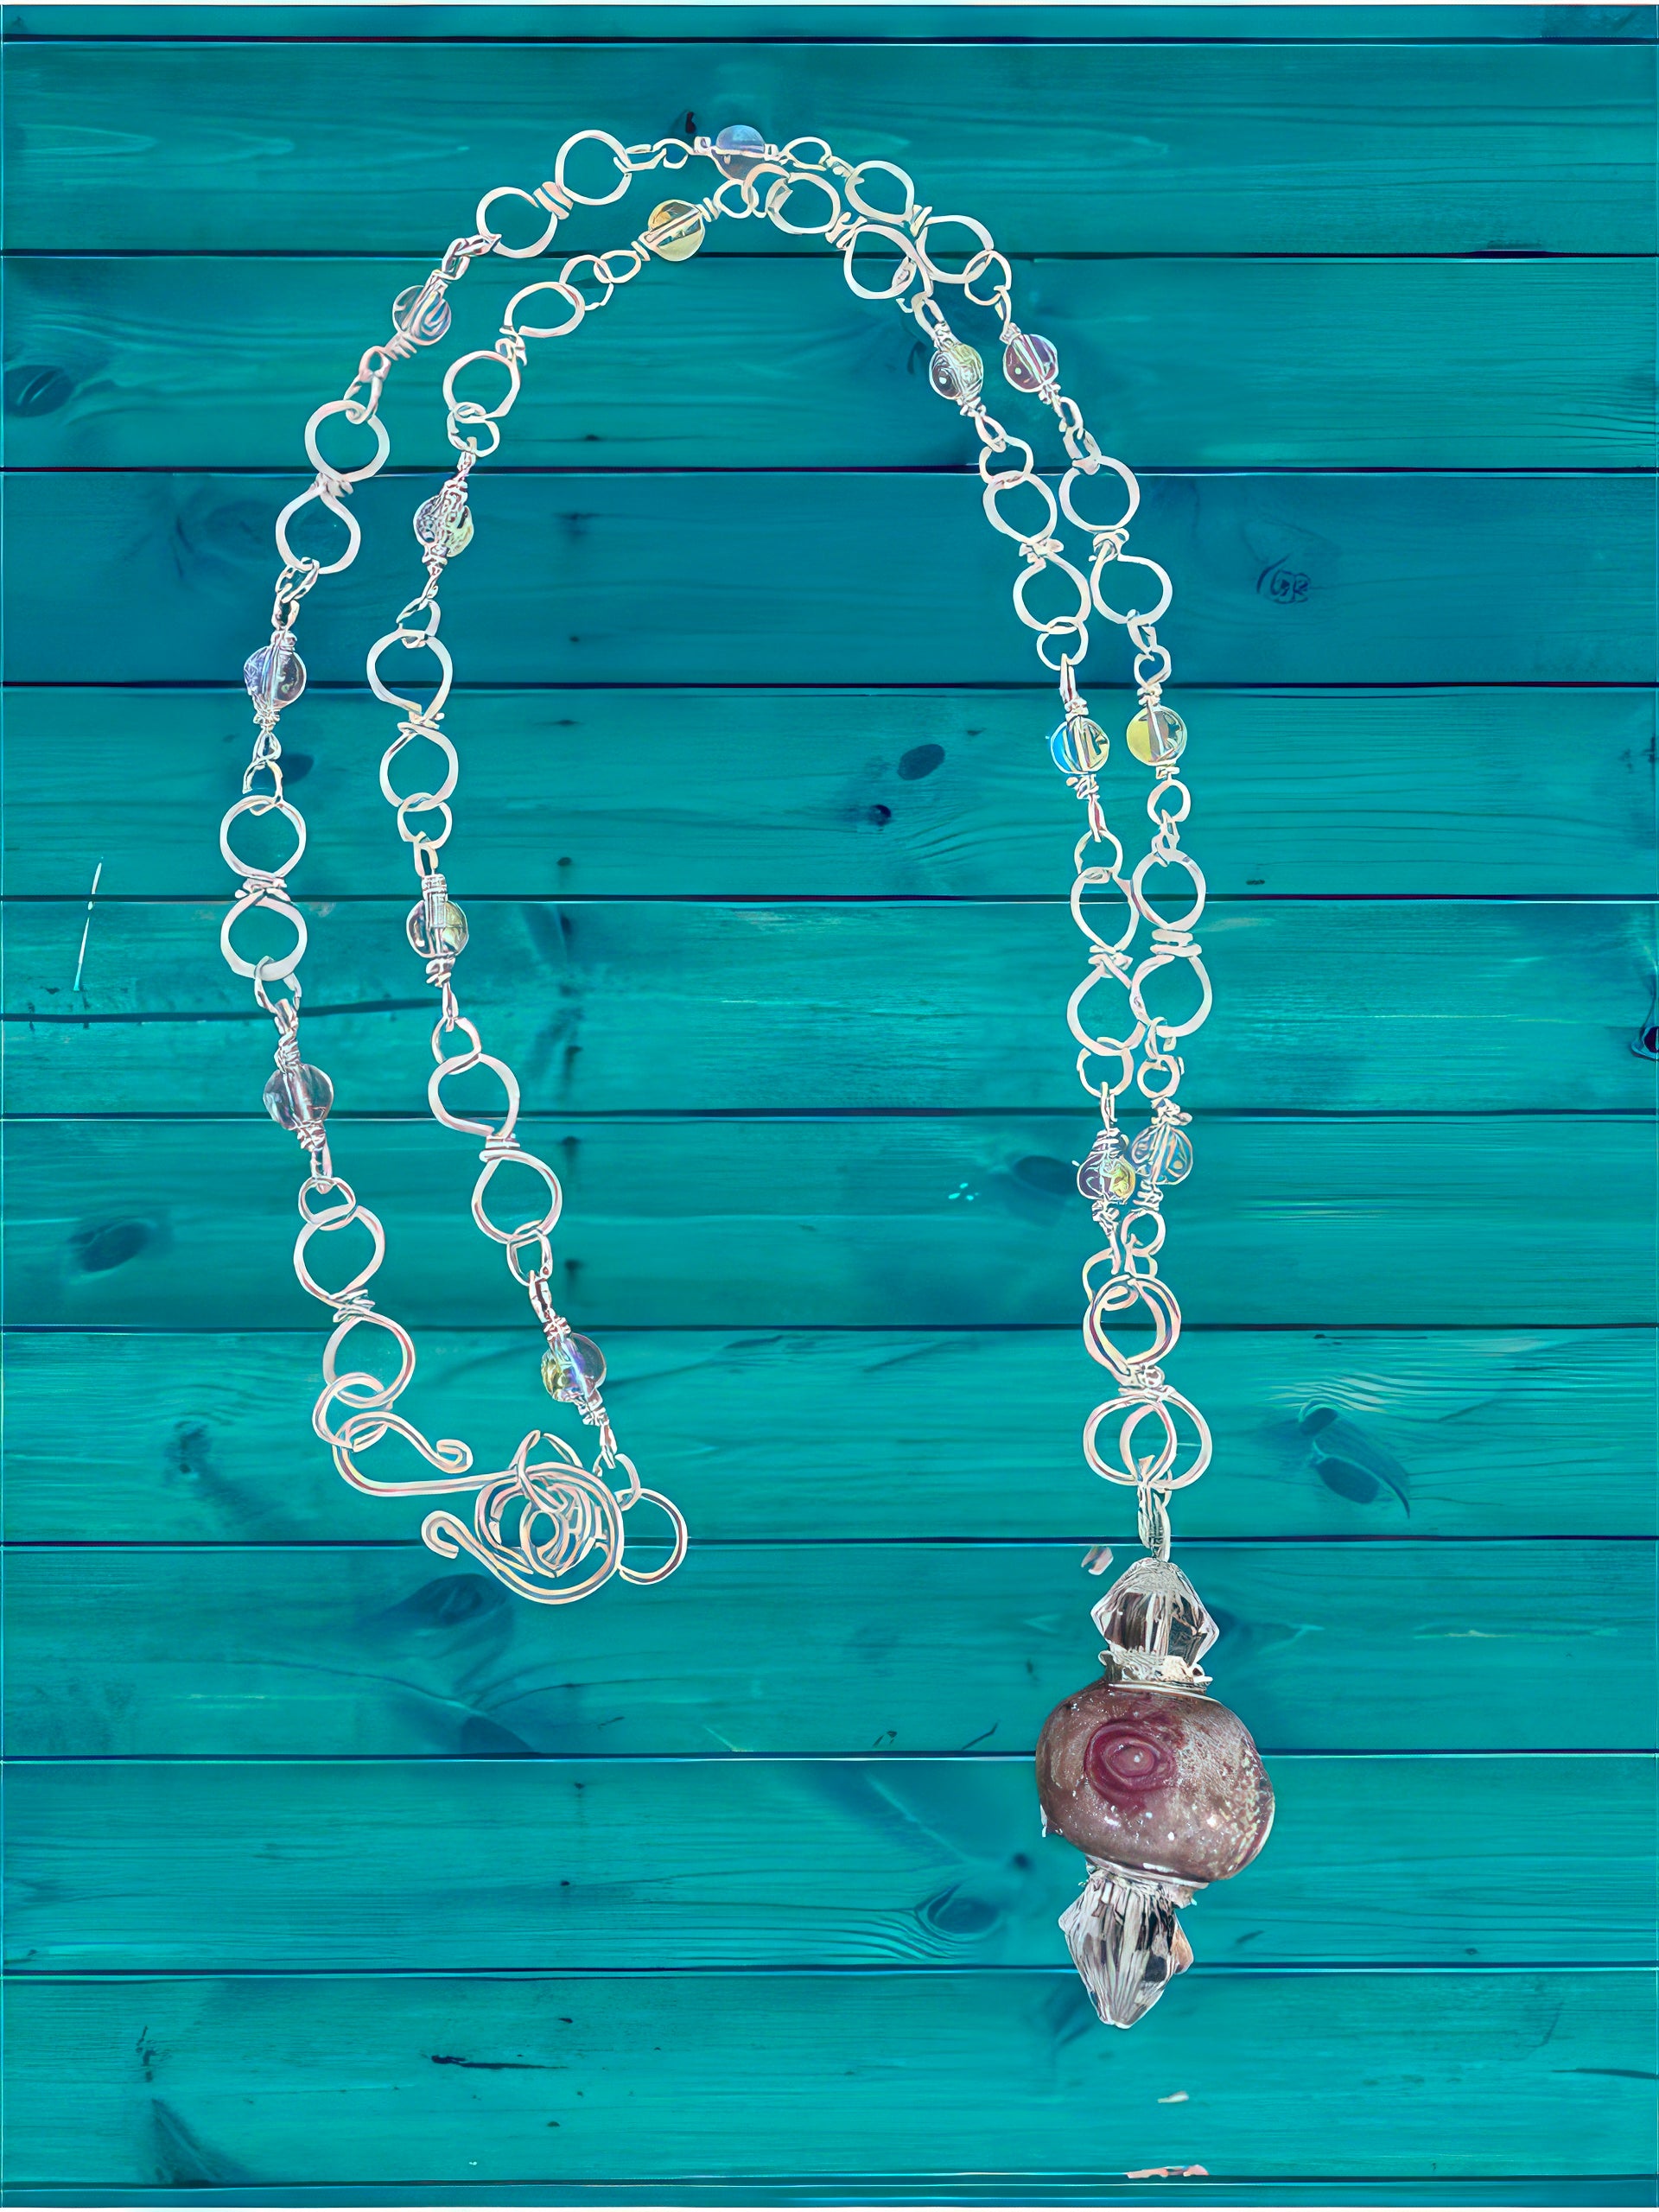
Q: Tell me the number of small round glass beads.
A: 14